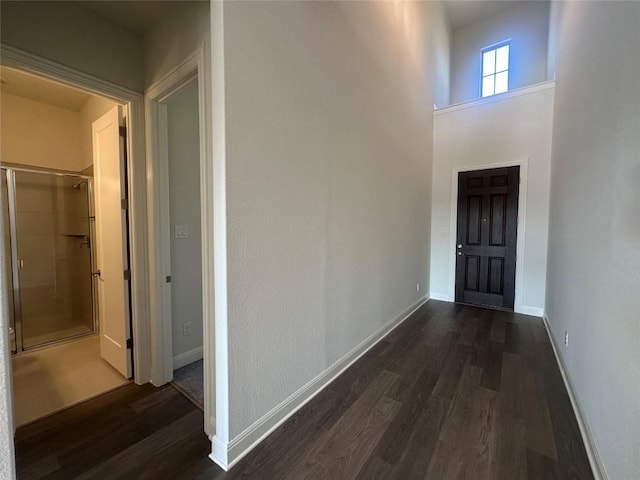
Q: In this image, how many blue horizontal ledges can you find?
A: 0